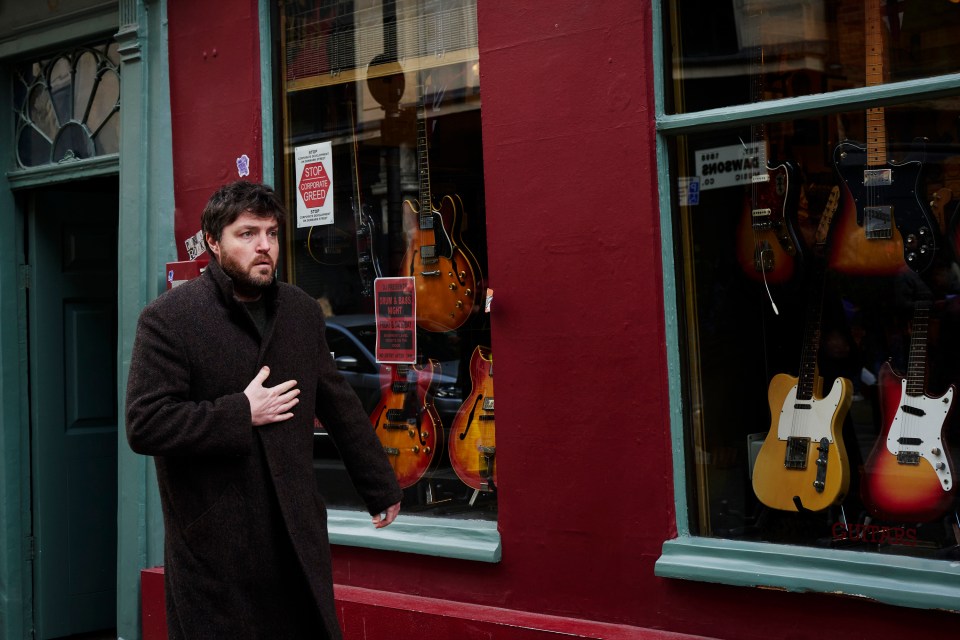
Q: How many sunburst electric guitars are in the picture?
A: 6